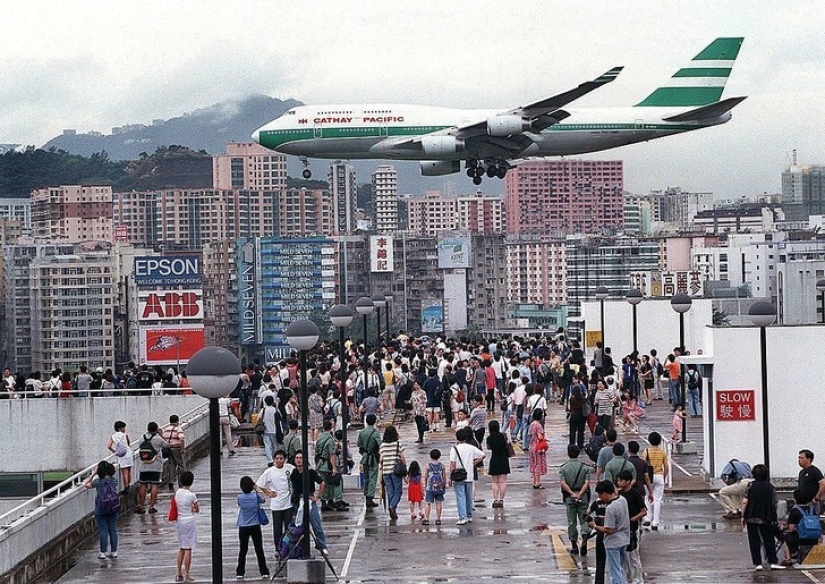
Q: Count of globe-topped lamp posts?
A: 11